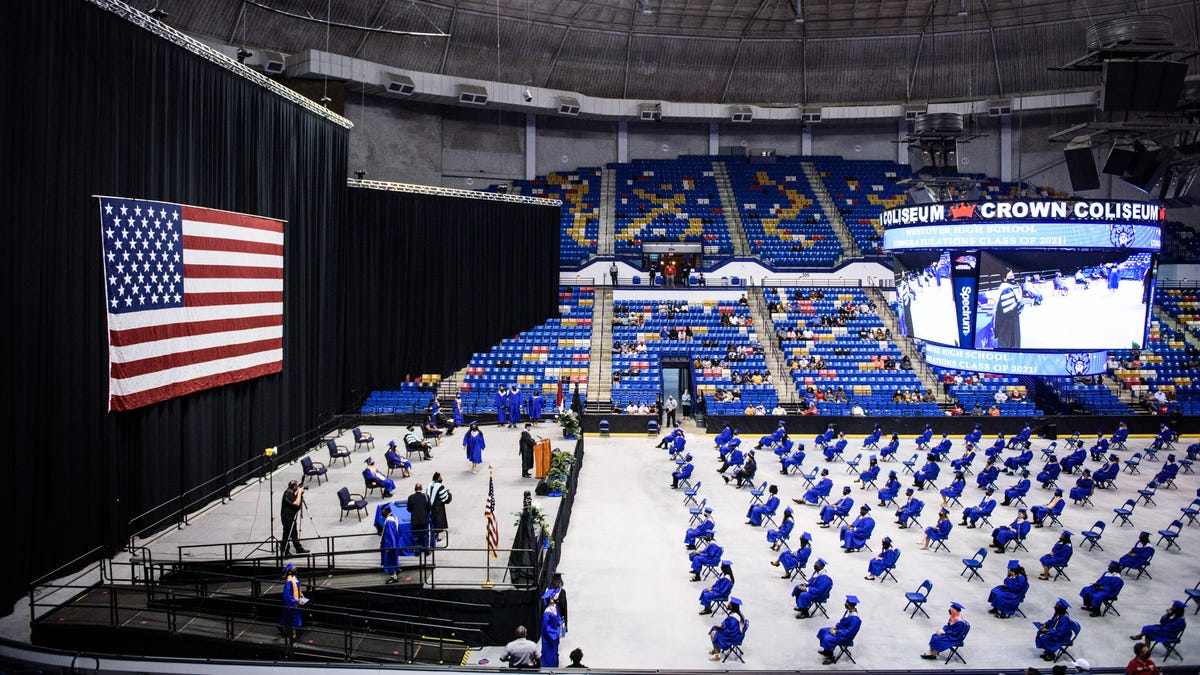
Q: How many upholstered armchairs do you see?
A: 9